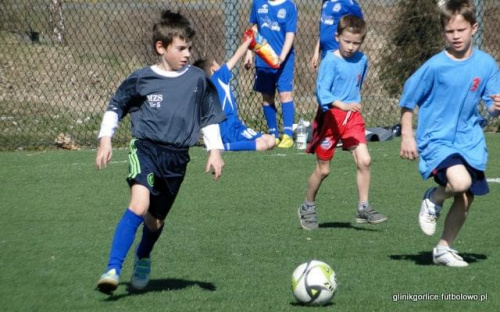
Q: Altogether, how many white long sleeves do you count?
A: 2